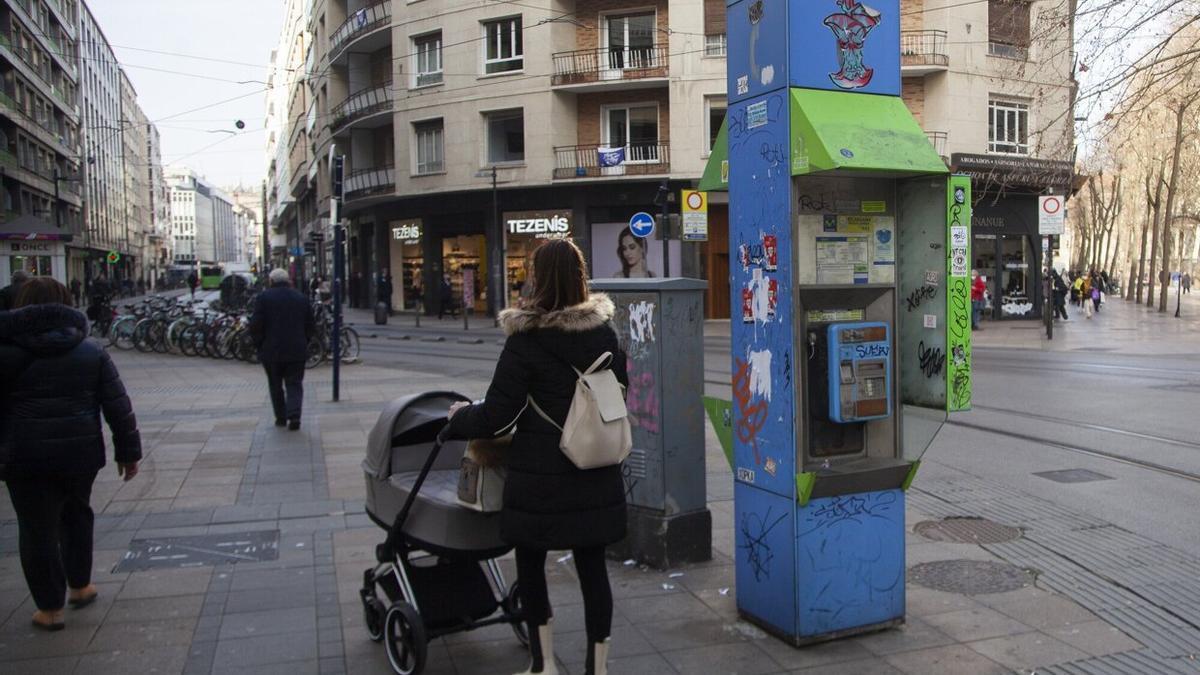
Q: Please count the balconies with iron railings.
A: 7